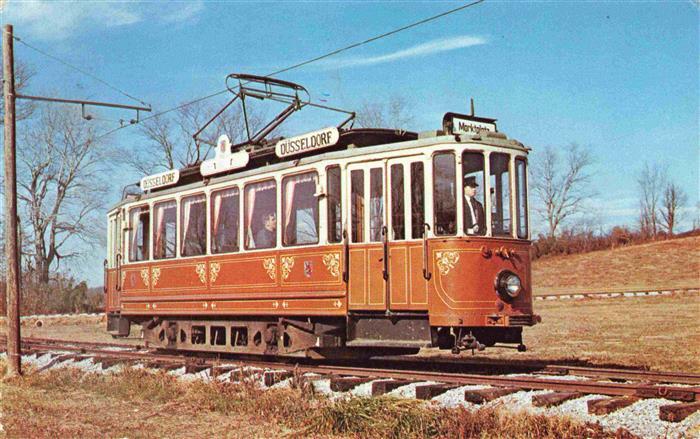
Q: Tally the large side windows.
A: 6